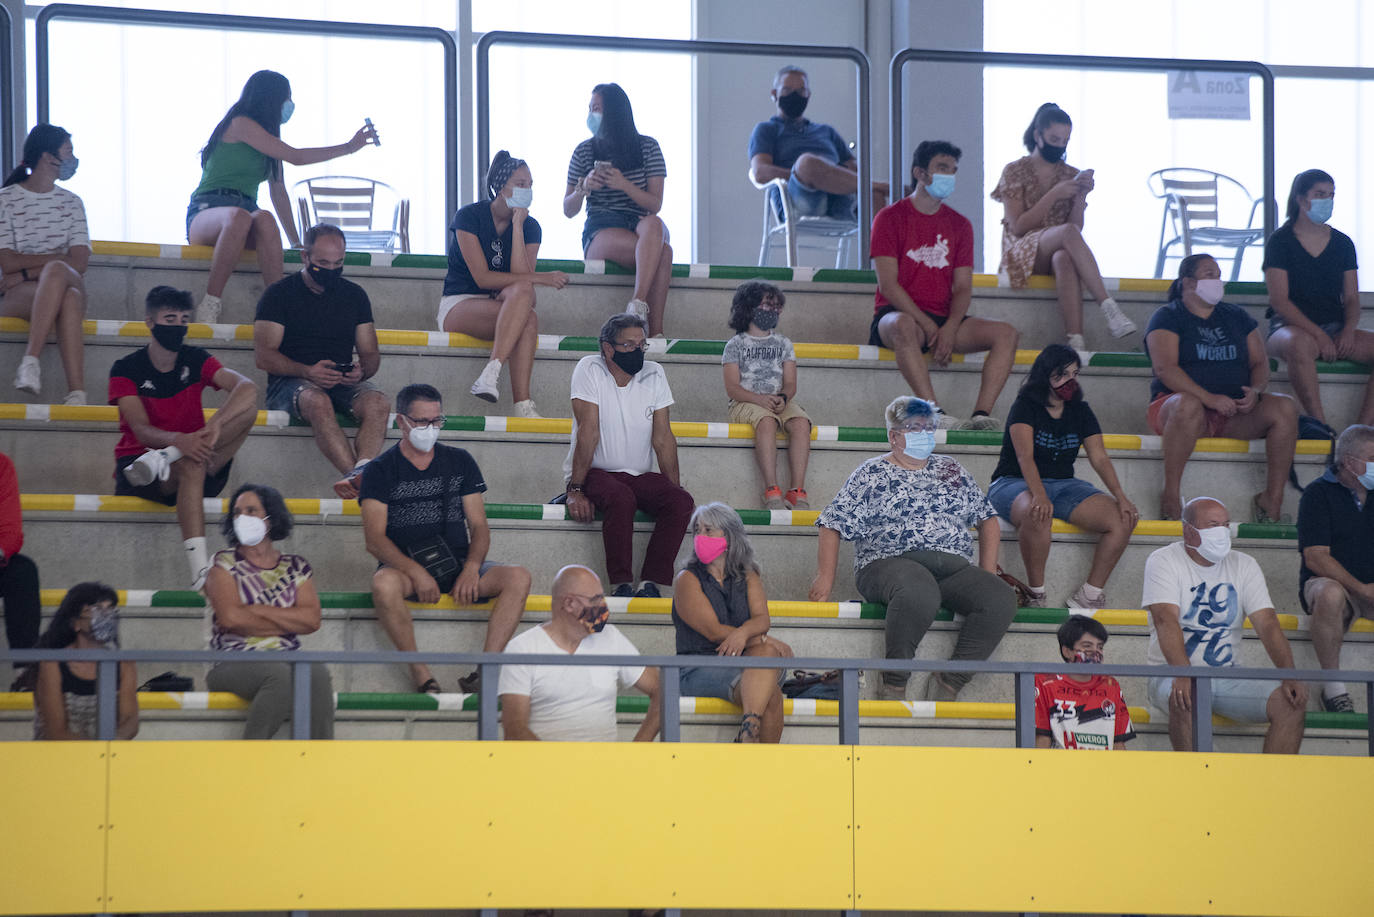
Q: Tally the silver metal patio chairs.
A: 3